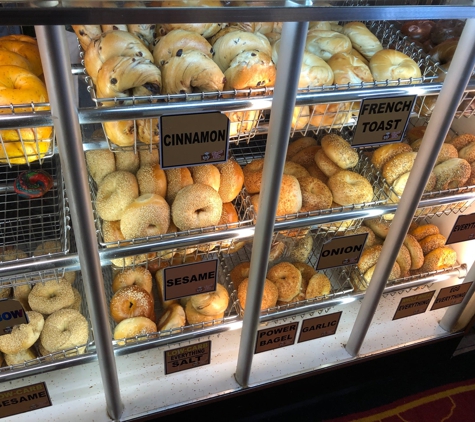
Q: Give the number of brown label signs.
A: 12